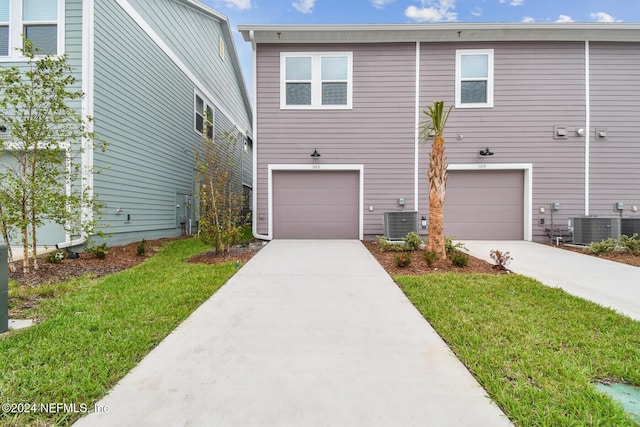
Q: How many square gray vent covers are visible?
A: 2